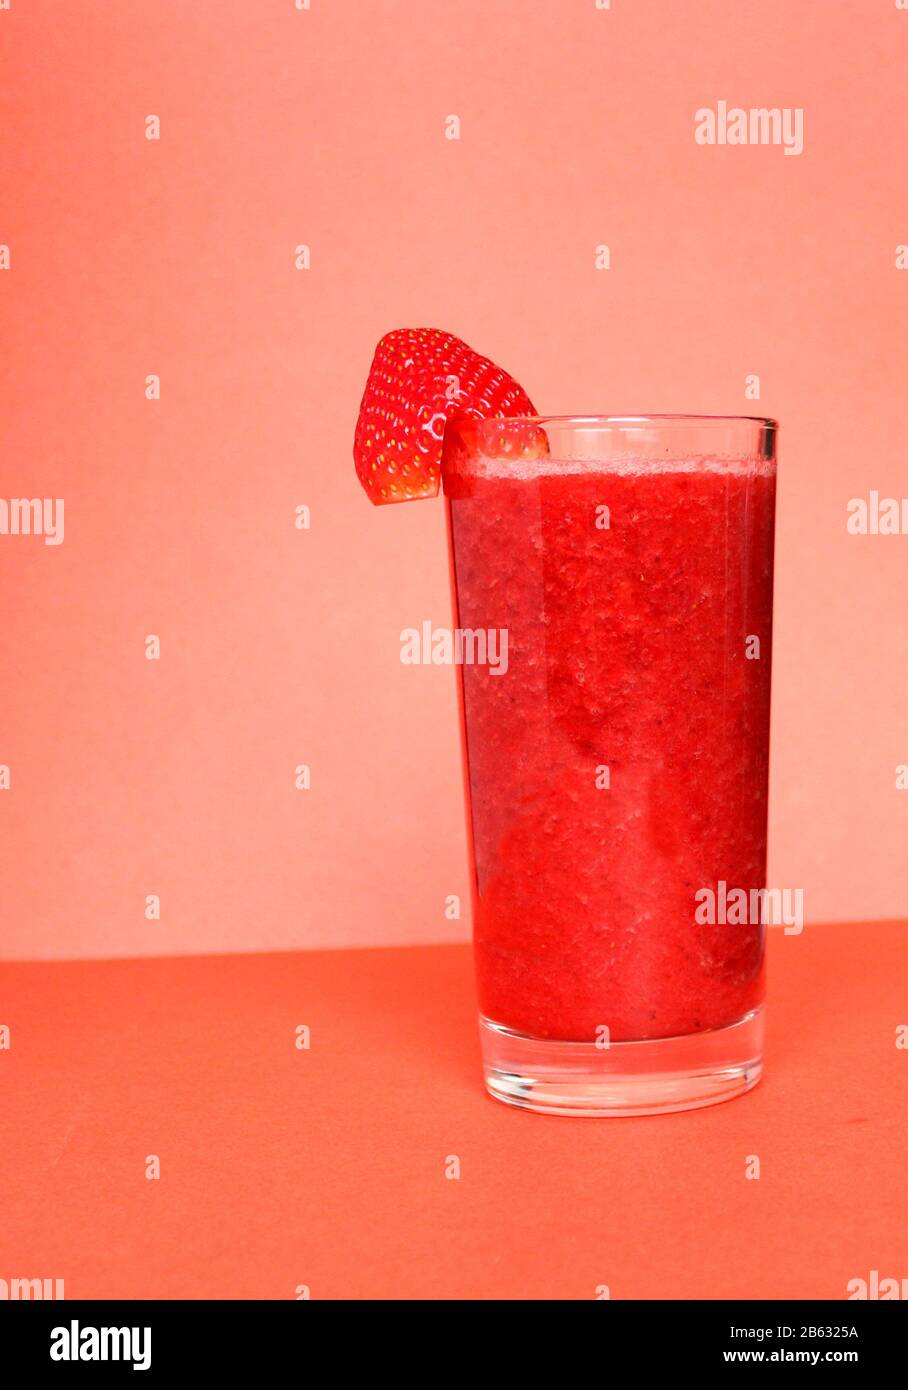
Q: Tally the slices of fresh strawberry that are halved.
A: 1